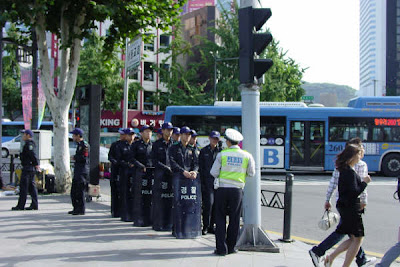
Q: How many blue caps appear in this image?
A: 11